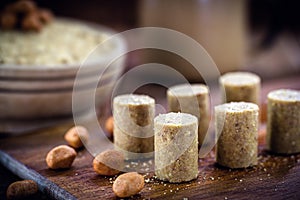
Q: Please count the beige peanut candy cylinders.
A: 6